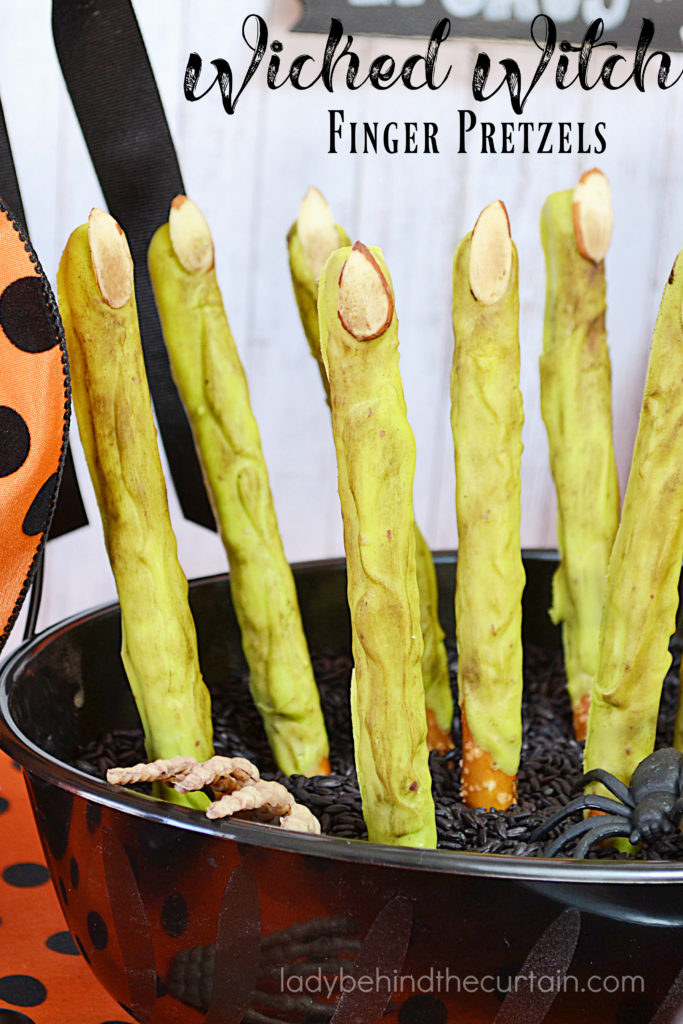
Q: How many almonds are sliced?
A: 6